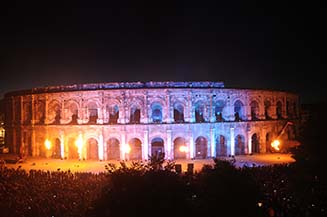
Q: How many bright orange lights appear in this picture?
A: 5